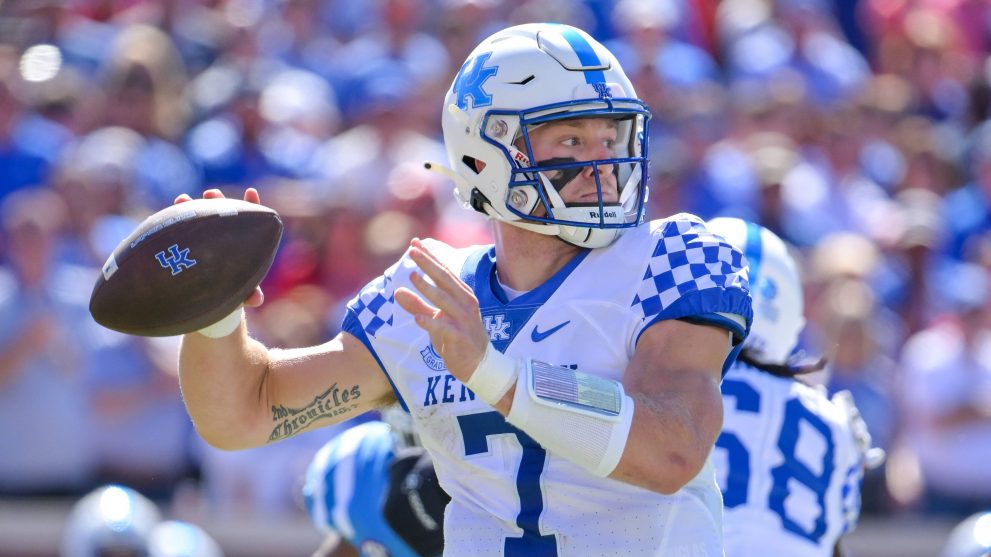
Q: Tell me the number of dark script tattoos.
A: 1